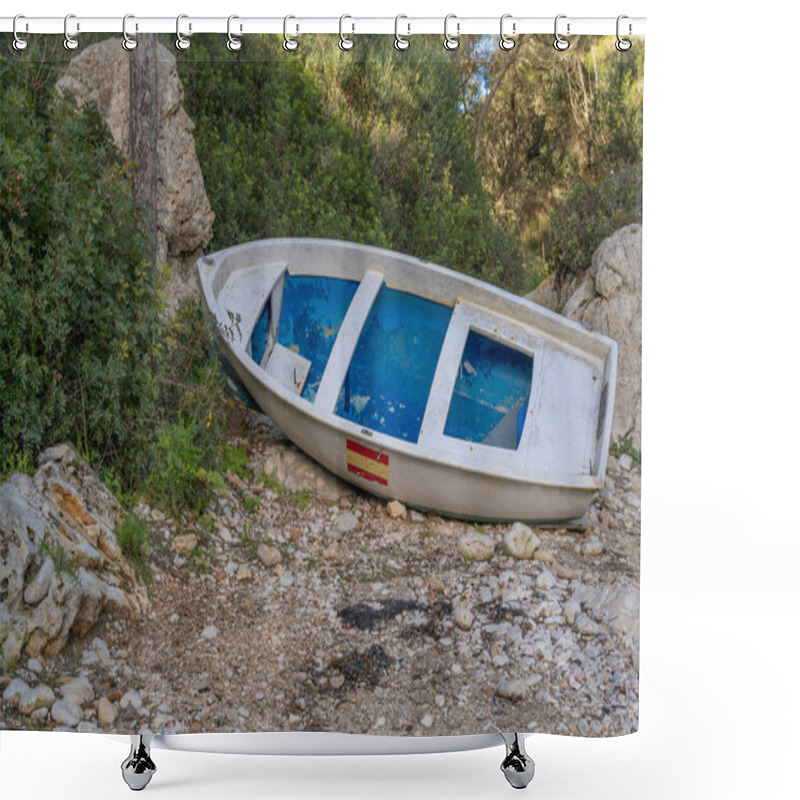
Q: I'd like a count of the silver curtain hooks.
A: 12